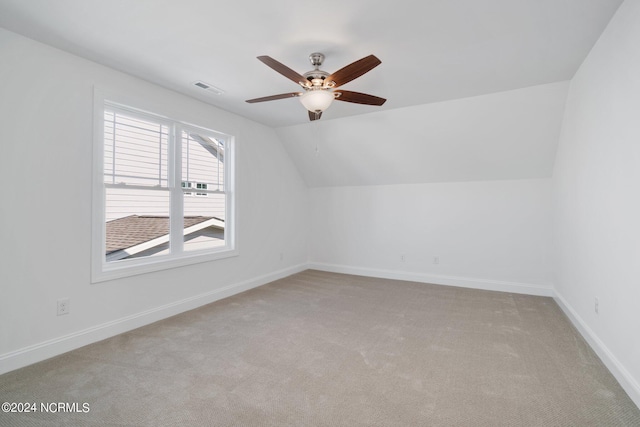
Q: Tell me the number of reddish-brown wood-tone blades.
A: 5